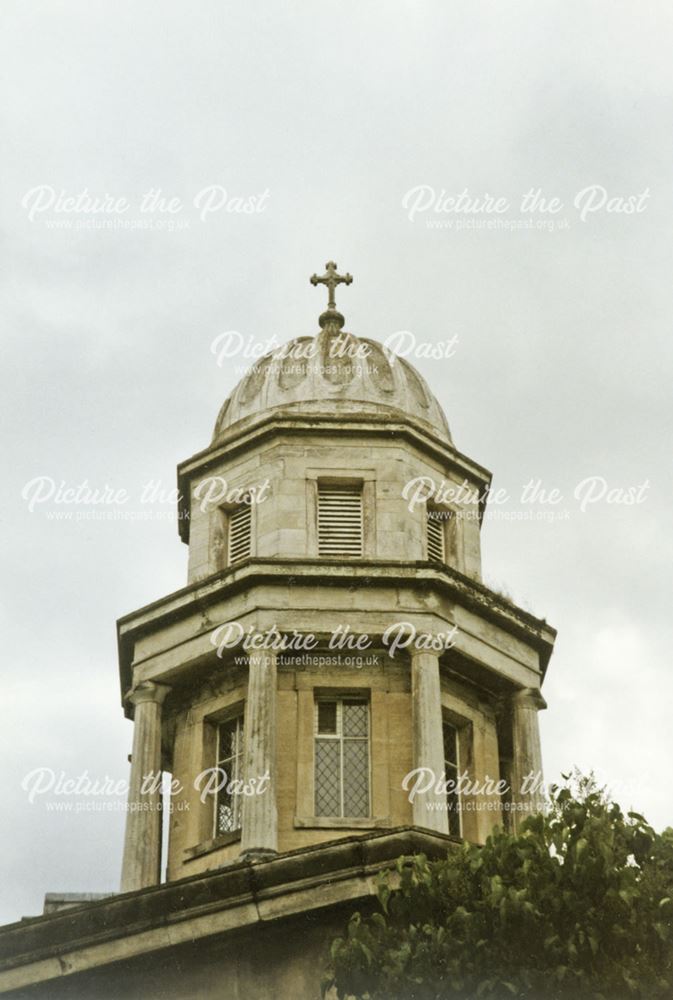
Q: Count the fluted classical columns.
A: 4